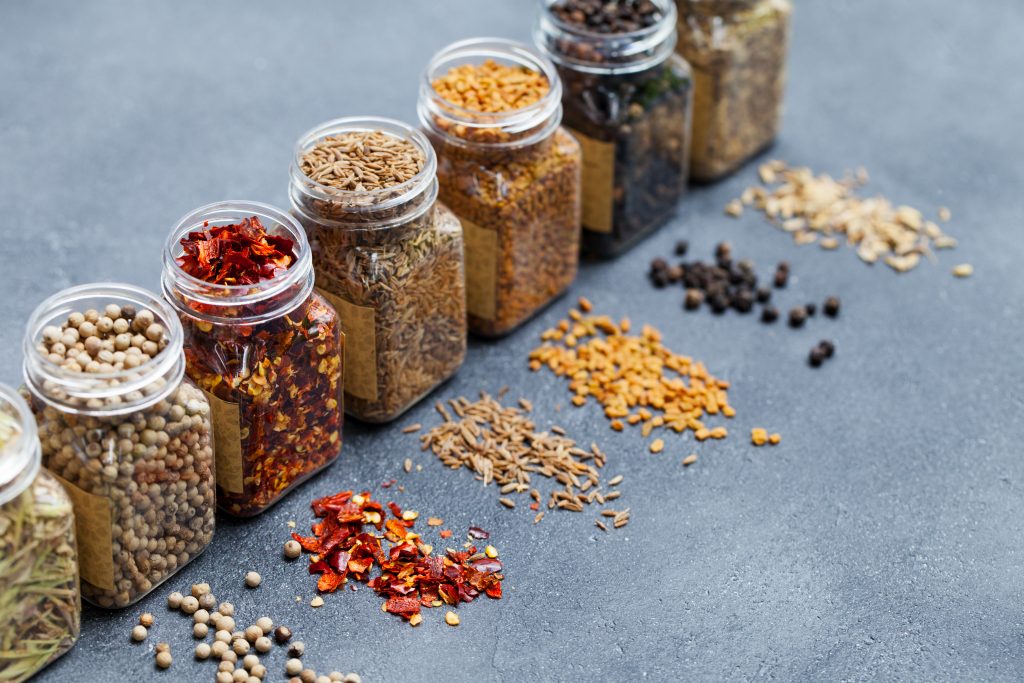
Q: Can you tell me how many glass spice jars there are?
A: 7